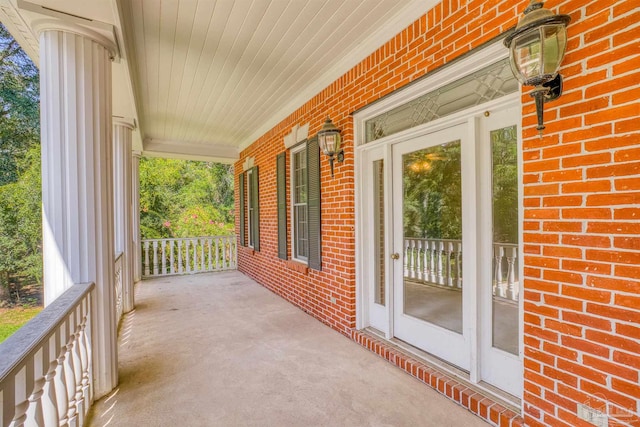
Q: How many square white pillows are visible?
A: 0